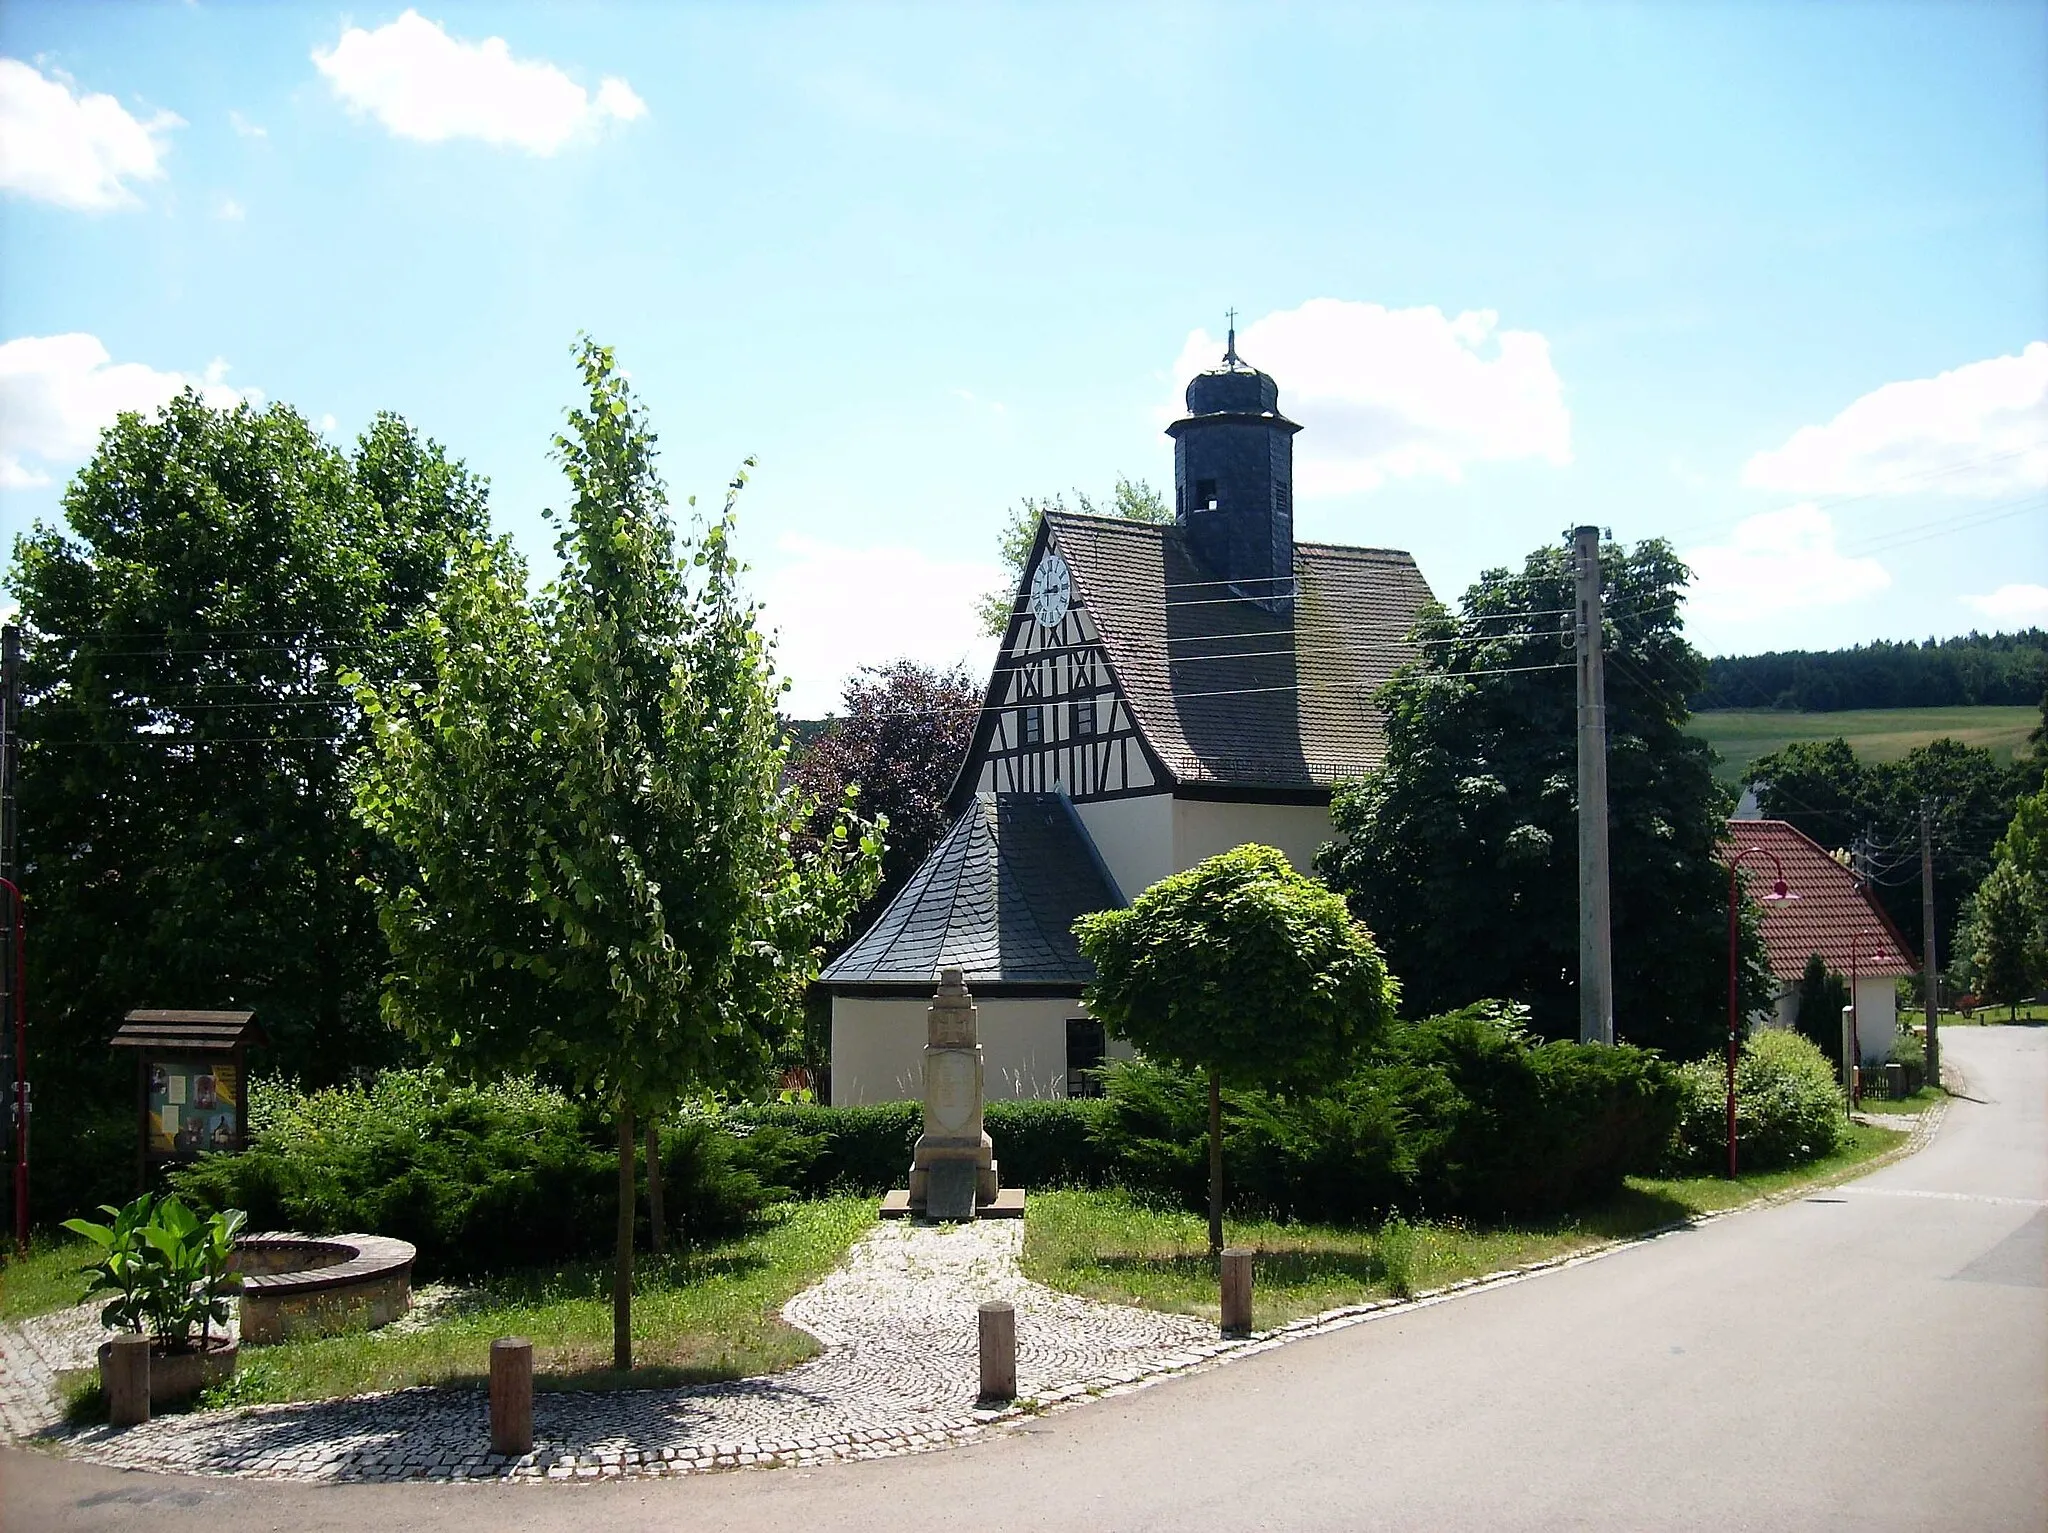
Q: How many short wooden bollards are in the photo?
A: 4